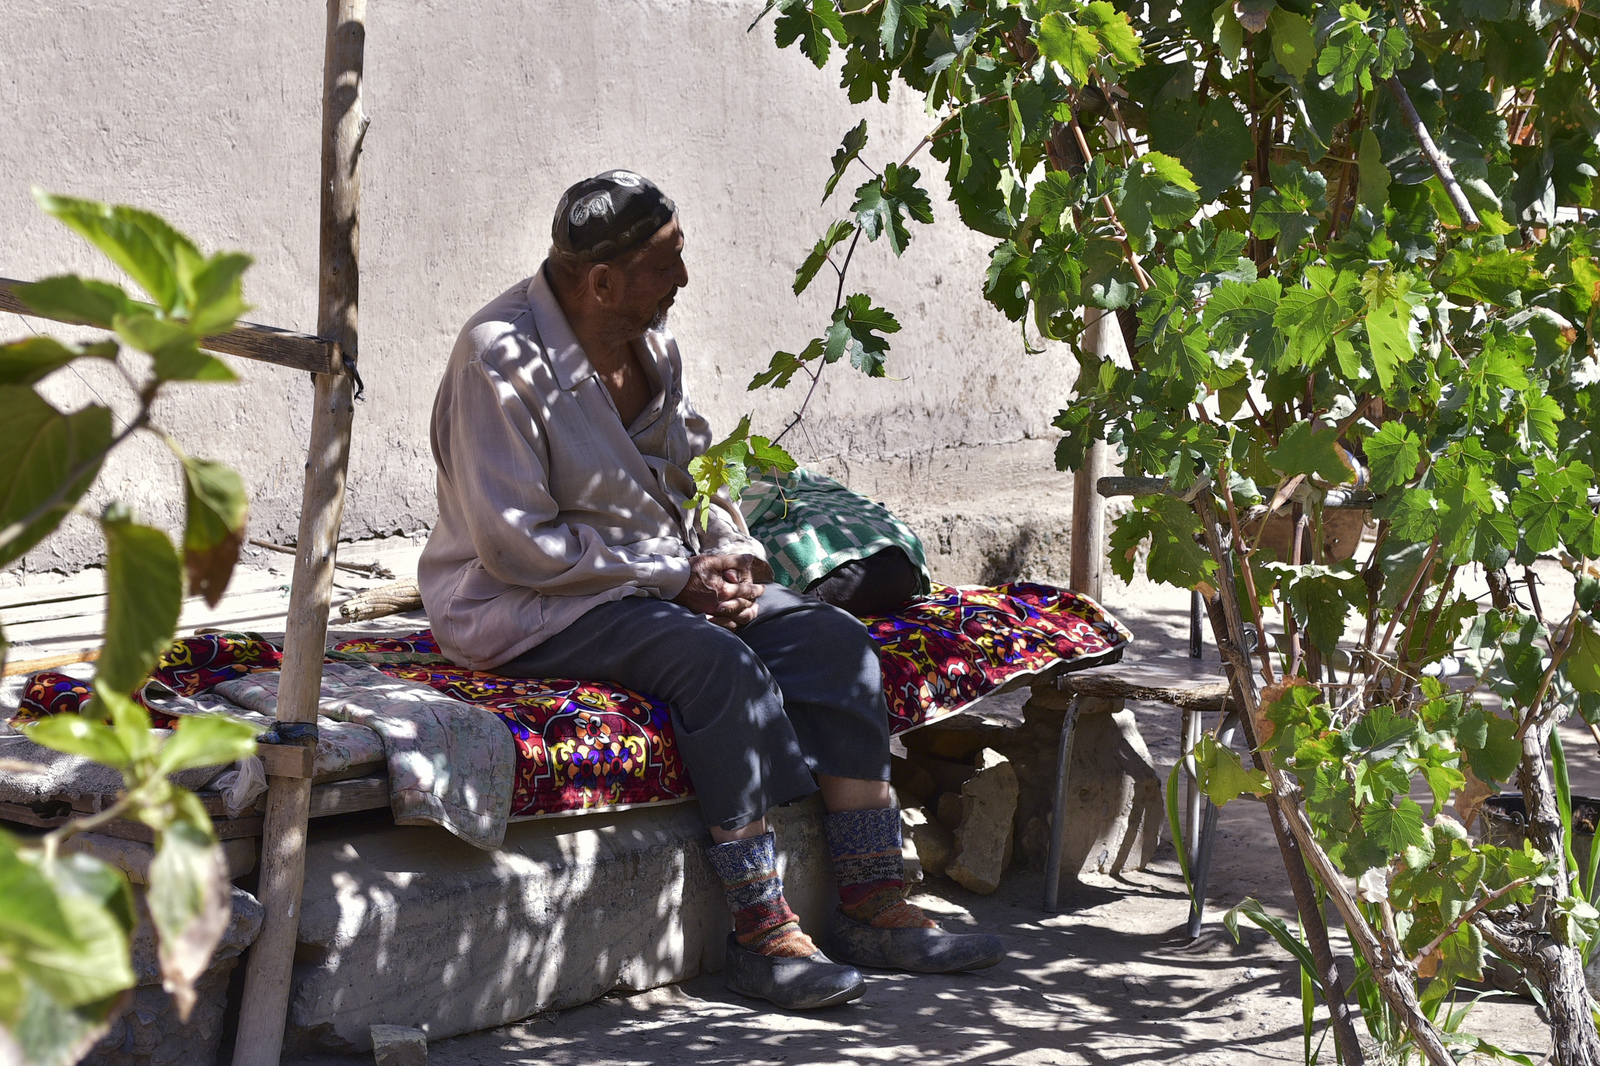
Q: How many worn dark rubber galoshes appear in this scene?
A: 2